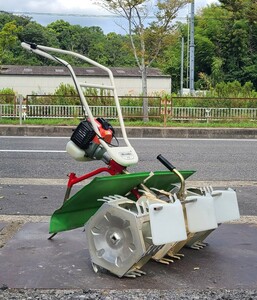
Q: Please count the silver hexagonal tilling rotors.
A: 3